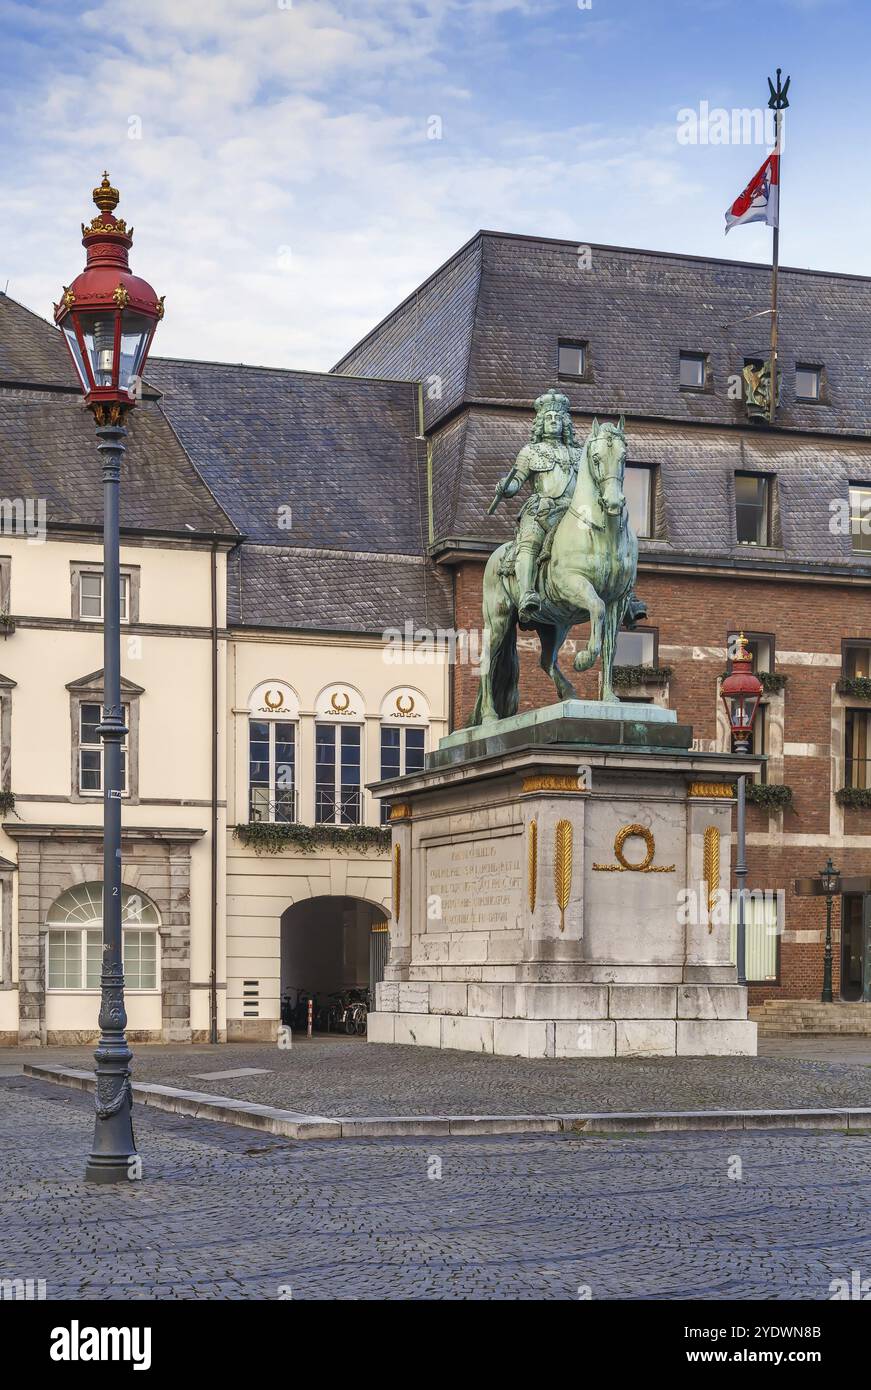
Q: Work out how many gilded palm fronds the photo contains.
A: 4